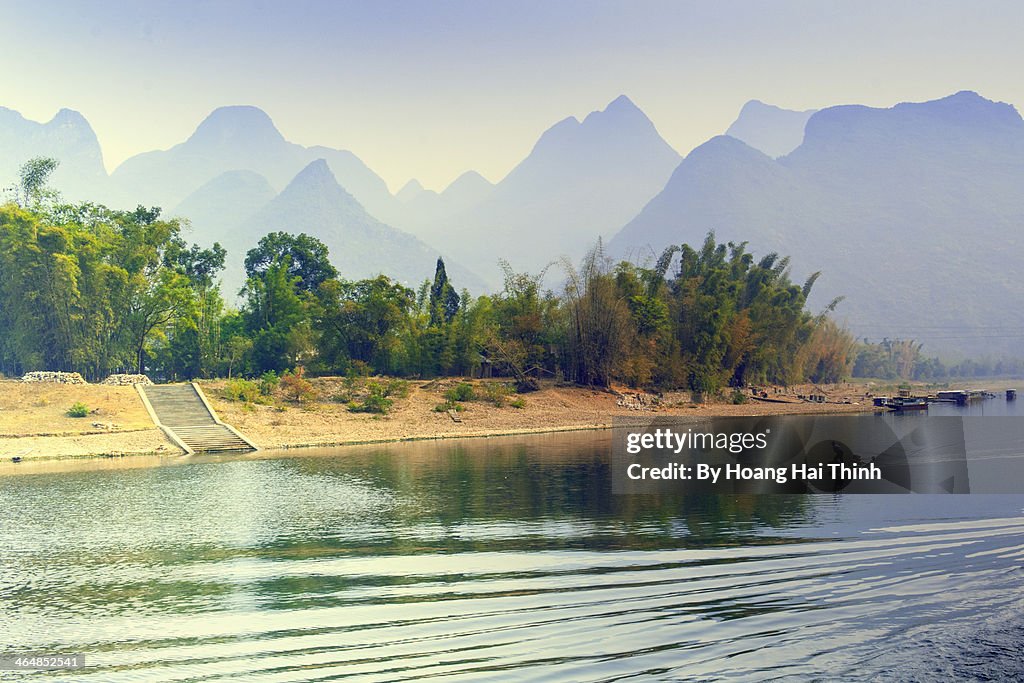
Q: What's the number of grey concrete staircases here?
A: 1